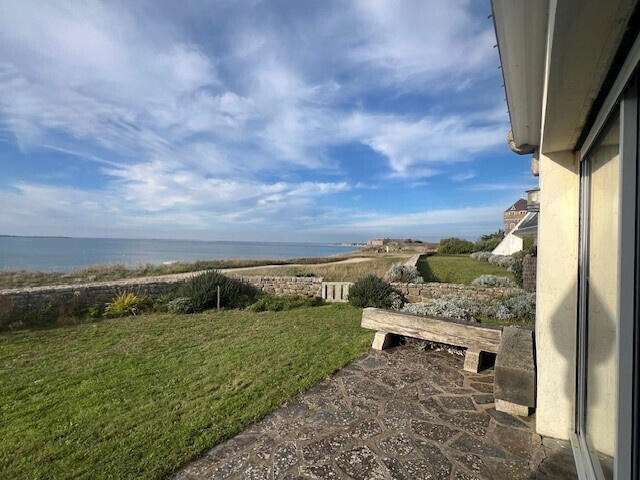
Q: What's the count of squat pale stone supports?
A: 3